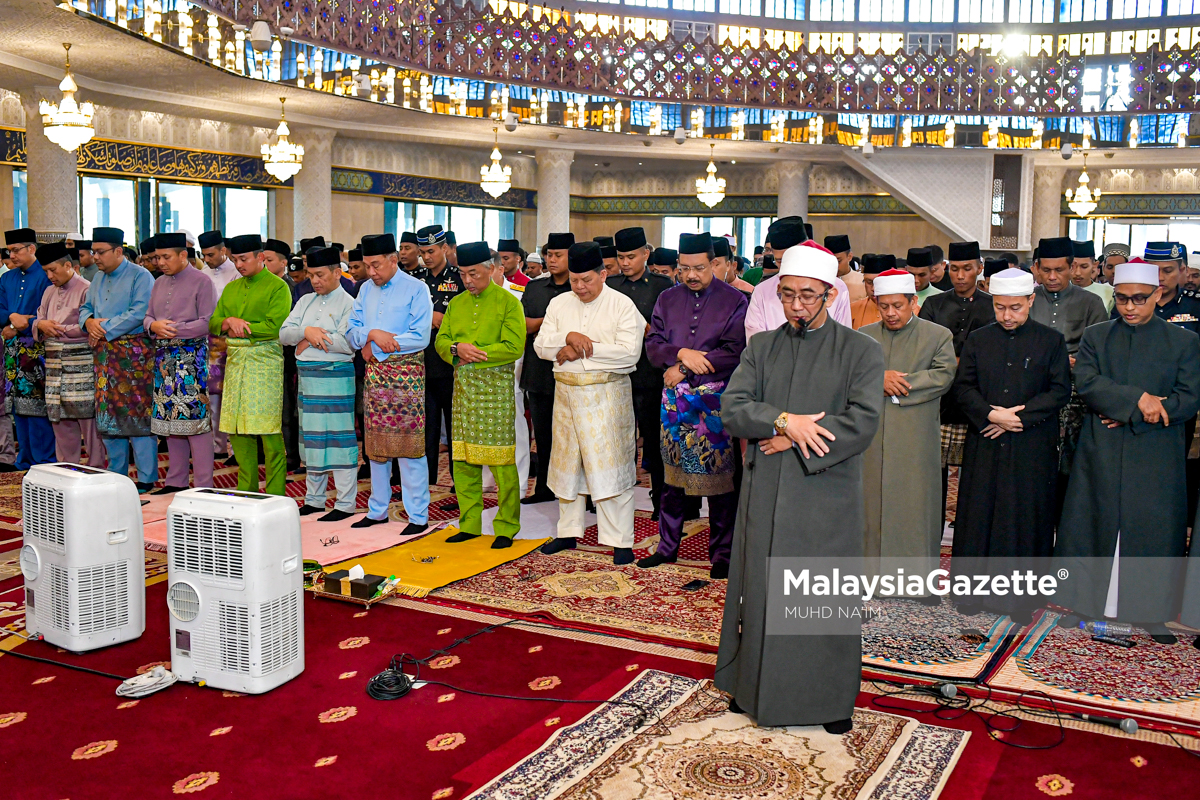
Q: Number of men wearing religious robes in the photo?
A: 4